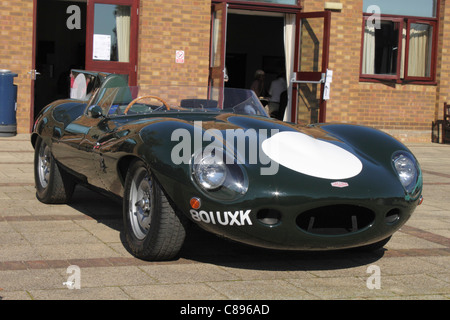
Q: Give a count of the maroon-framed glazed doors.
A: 3